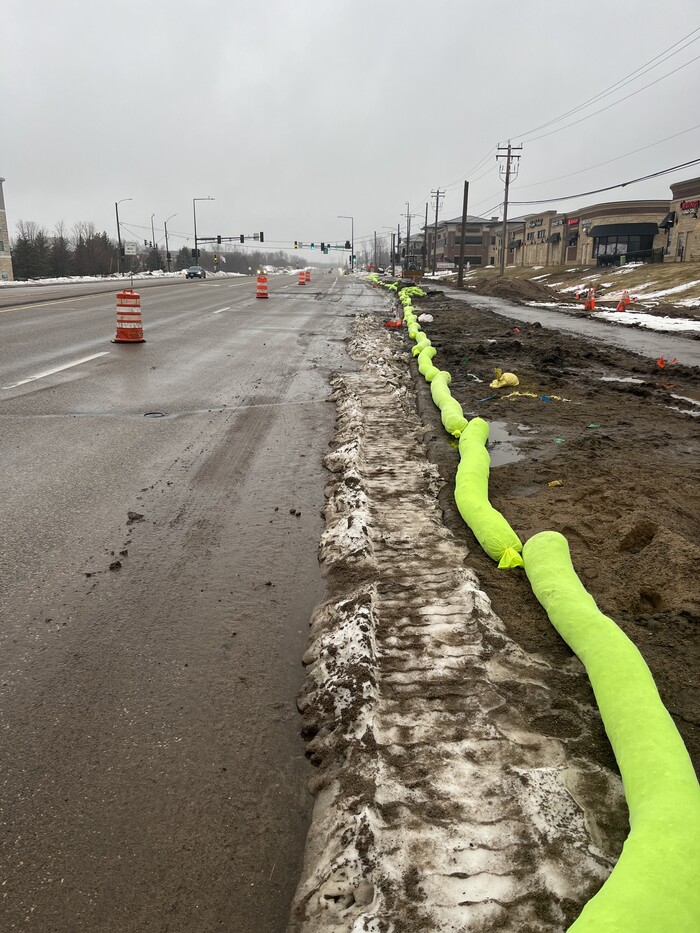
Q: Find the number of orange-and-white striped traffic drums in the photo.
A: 4